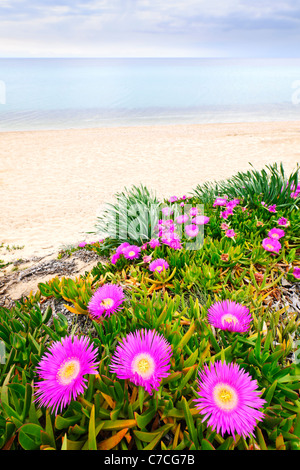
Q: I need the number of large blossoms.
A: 5